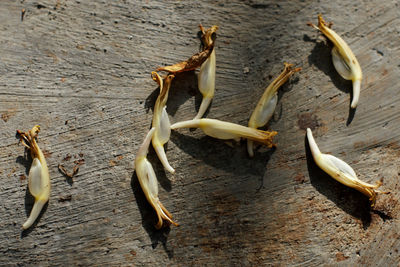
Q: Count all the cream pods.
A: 8